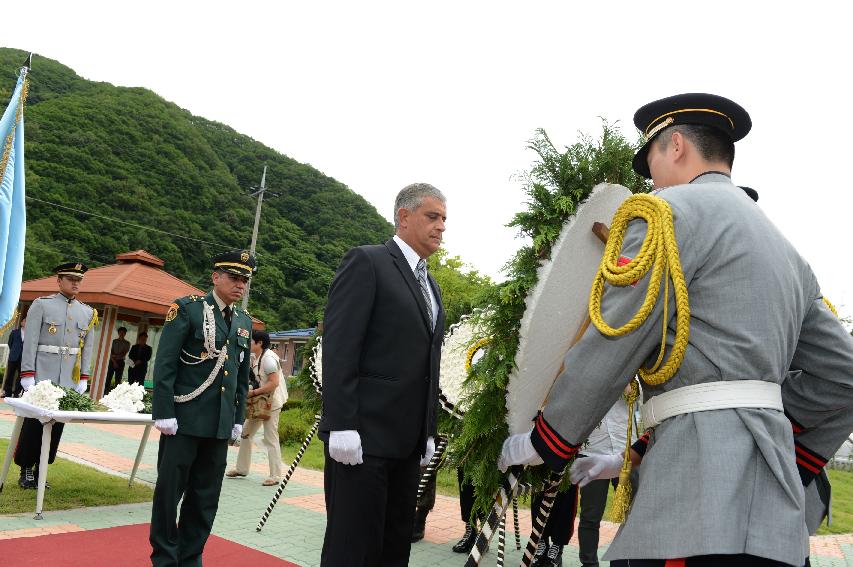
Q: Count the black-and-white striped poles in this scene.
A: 6